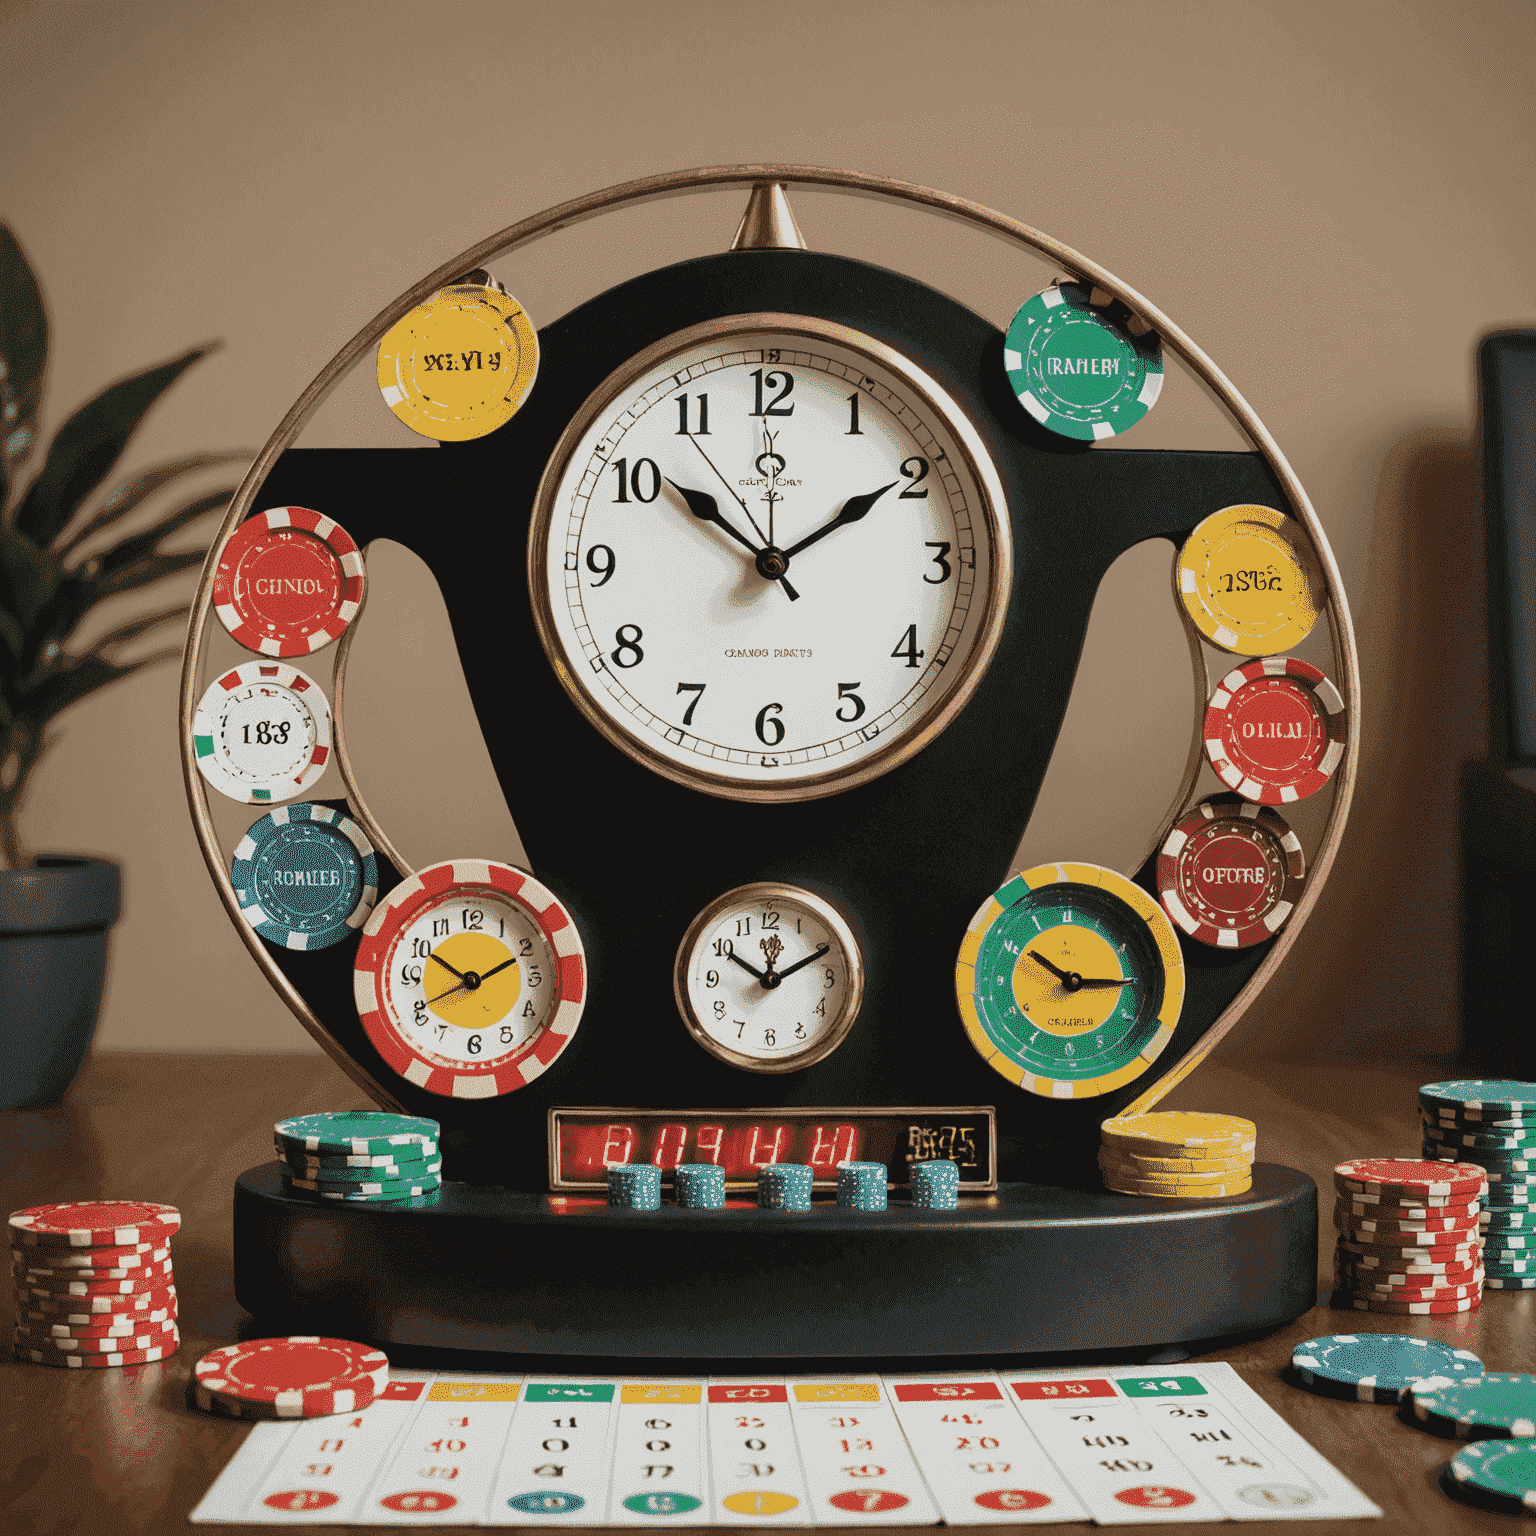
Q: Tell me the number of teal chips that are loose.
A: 3